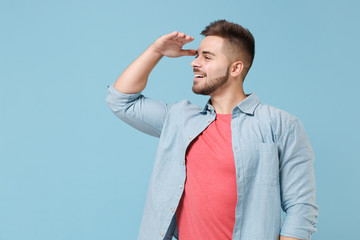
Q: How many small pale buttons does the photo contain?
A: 7